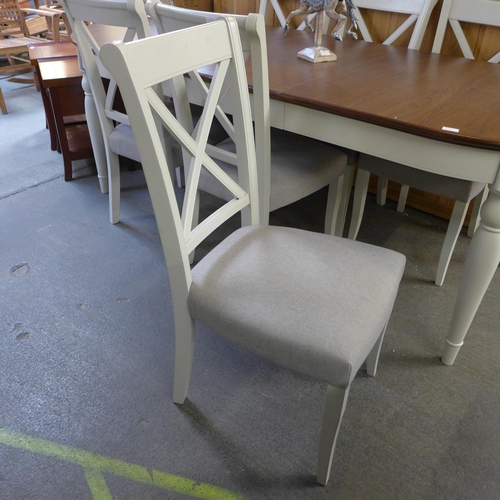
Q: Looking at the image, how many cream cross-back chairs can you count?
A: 6